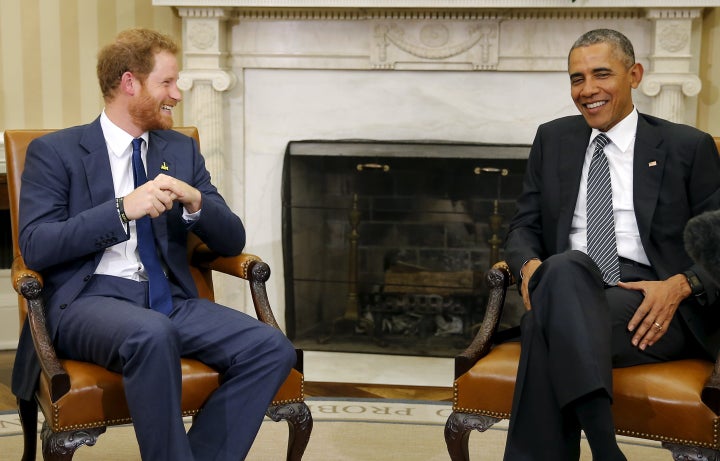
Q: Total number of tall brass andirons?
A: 2